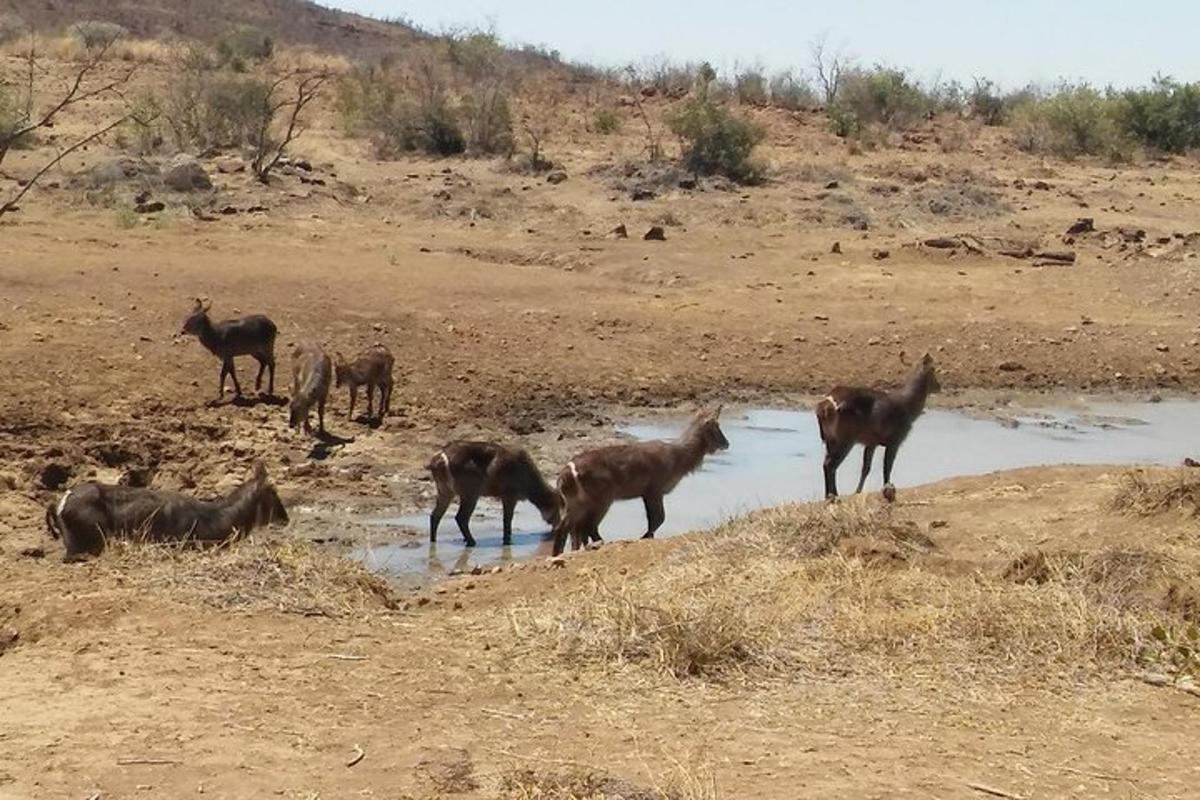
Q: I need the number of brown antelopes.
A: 7